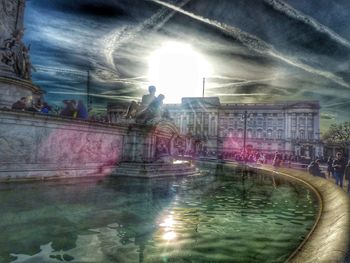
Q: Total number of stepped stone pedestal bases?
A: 1